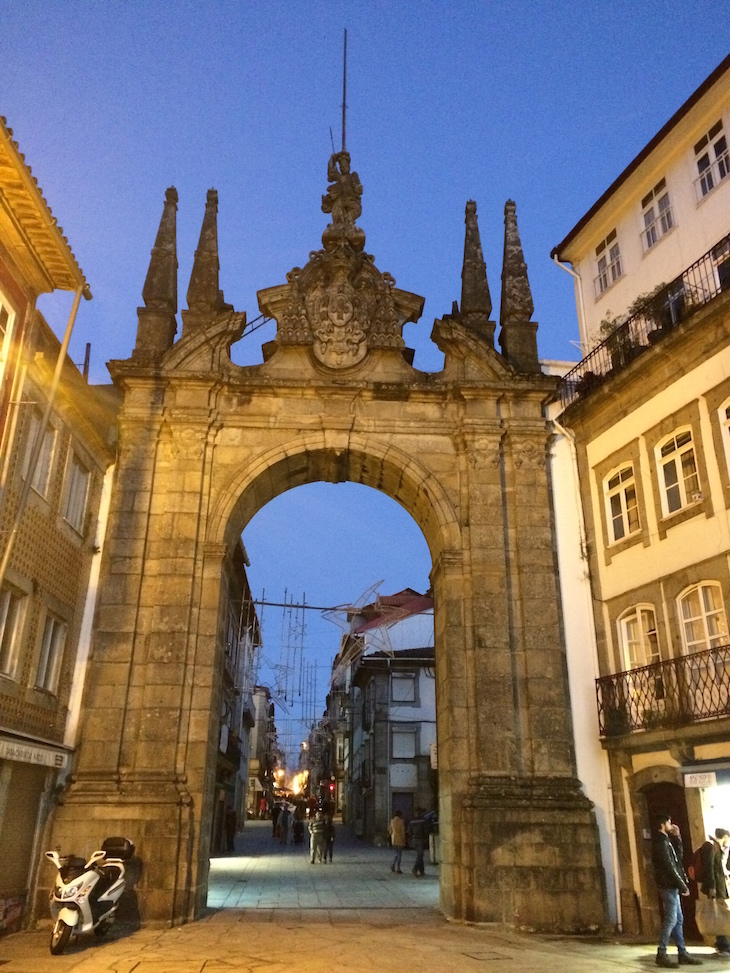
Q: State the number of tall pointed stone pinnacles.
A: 4